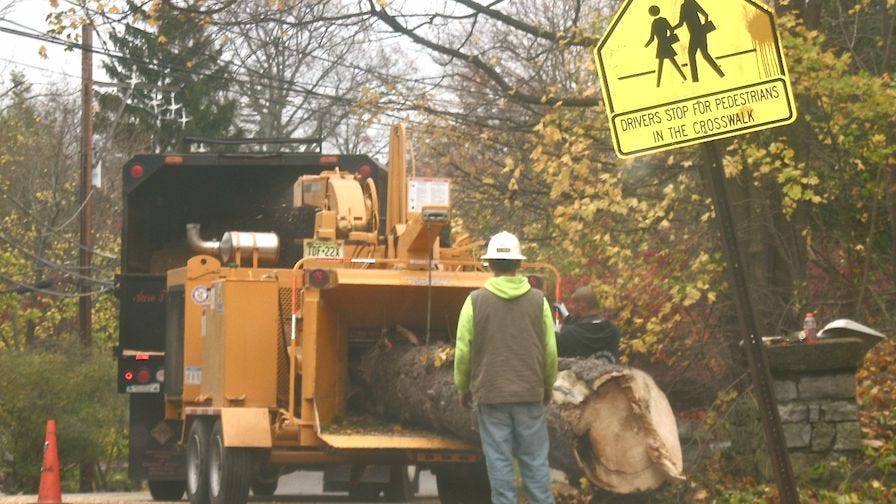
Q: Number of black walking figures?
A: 2